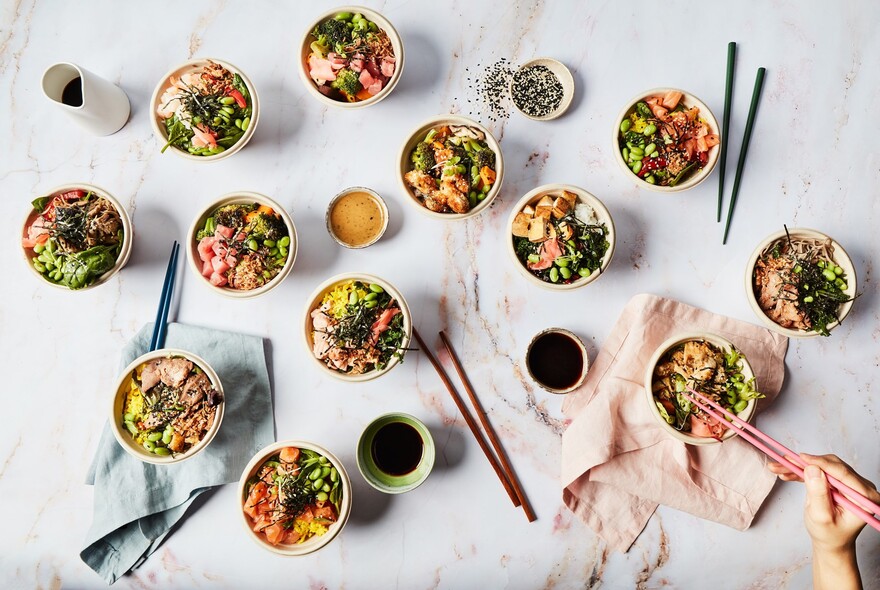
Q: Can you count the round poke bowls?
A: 12